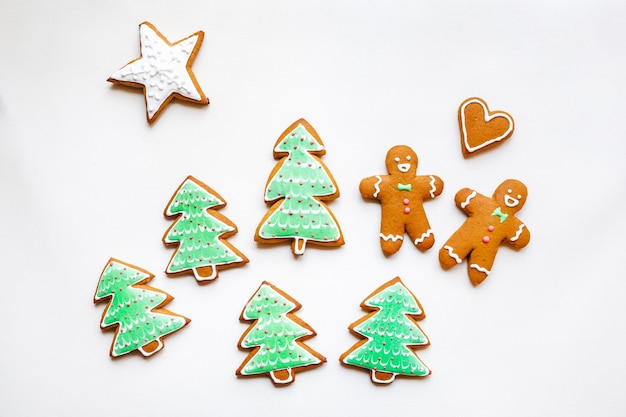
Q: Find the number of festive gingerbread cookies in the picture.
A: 9